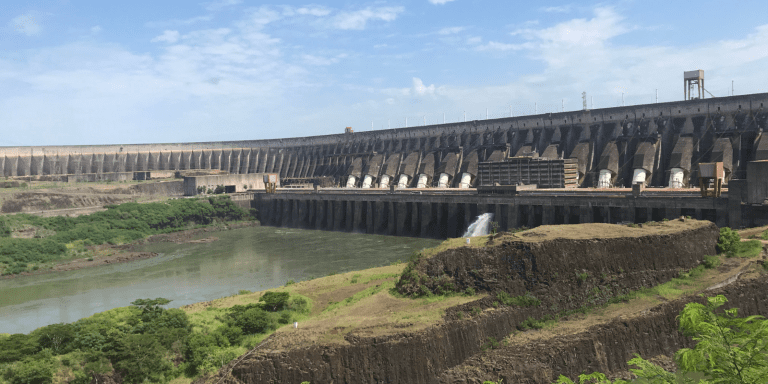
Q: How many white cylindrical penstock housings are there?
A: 10